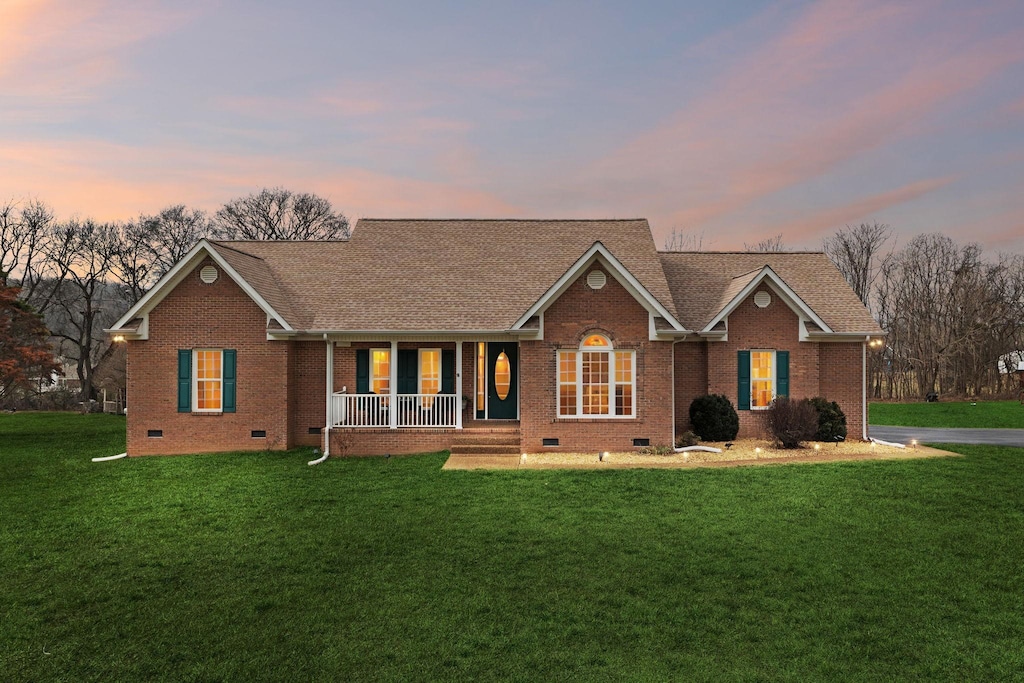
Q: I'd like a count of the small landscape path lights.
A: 7